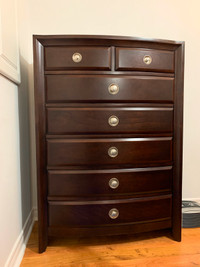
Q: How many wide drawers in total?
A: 5